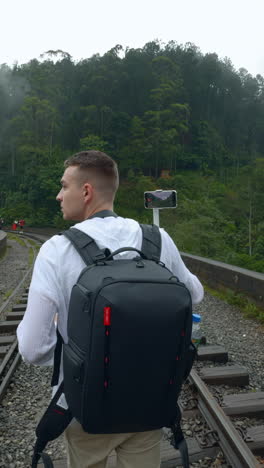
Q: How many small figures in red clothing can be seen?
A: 2